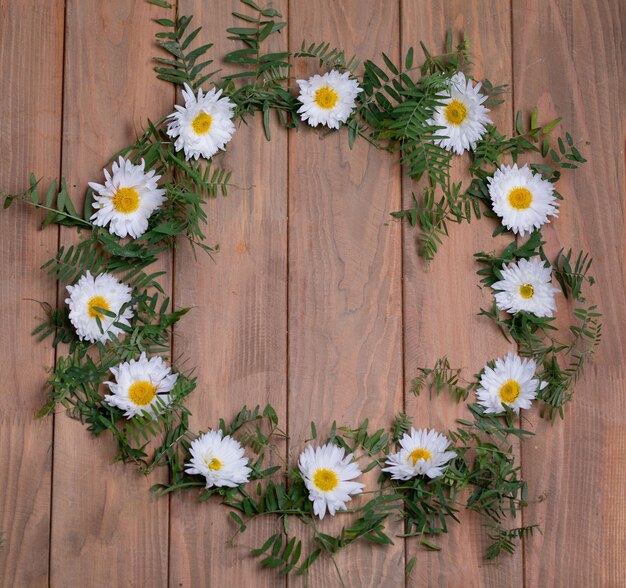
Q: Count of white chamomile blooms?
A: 12